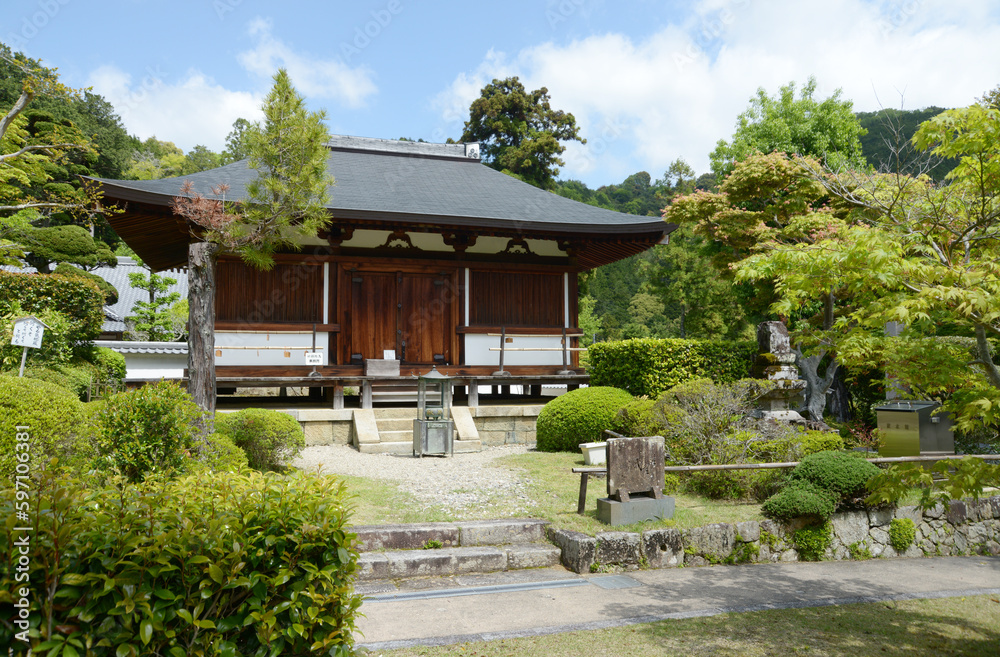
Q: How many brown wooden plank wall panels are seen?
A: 2